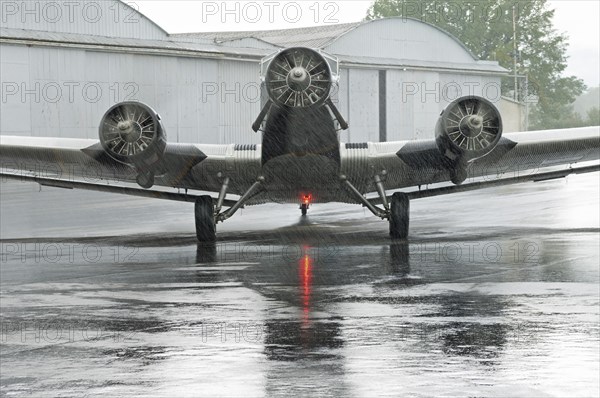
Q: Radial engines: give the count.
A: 3